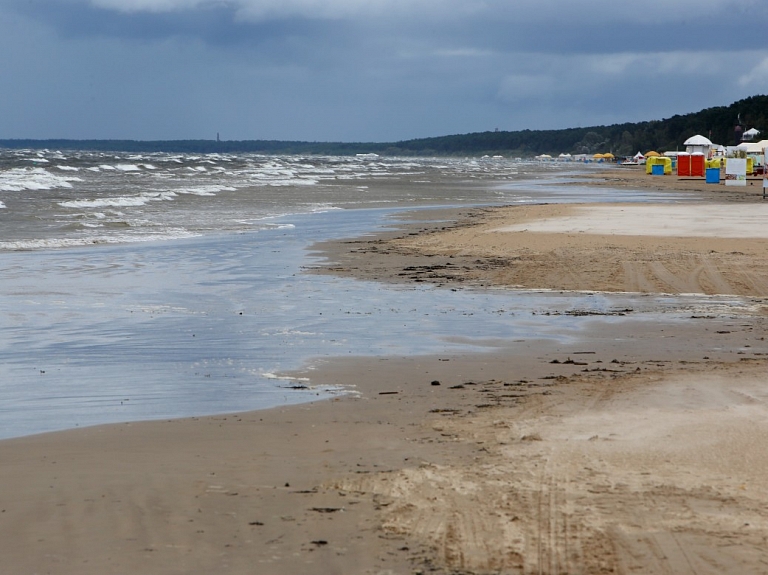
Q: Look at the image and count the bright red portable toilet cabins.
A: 2